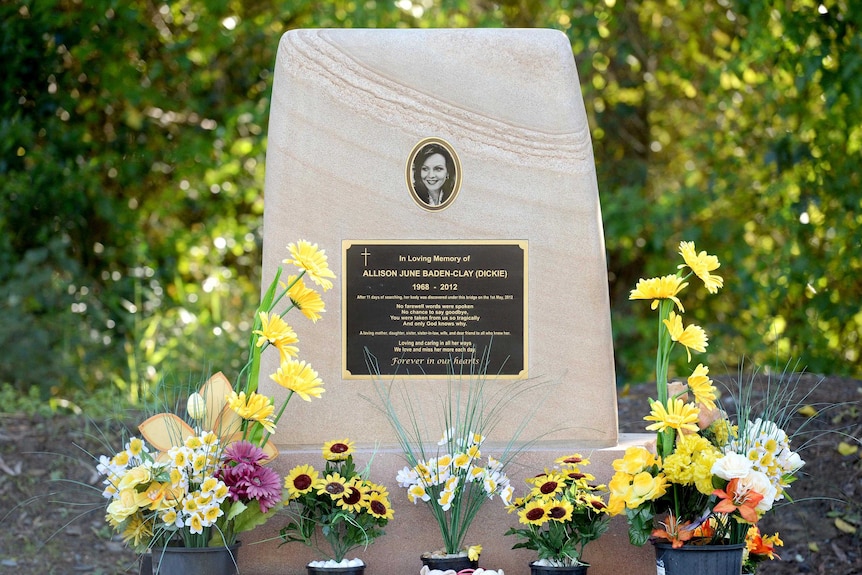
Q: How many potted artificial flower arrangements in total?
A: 5